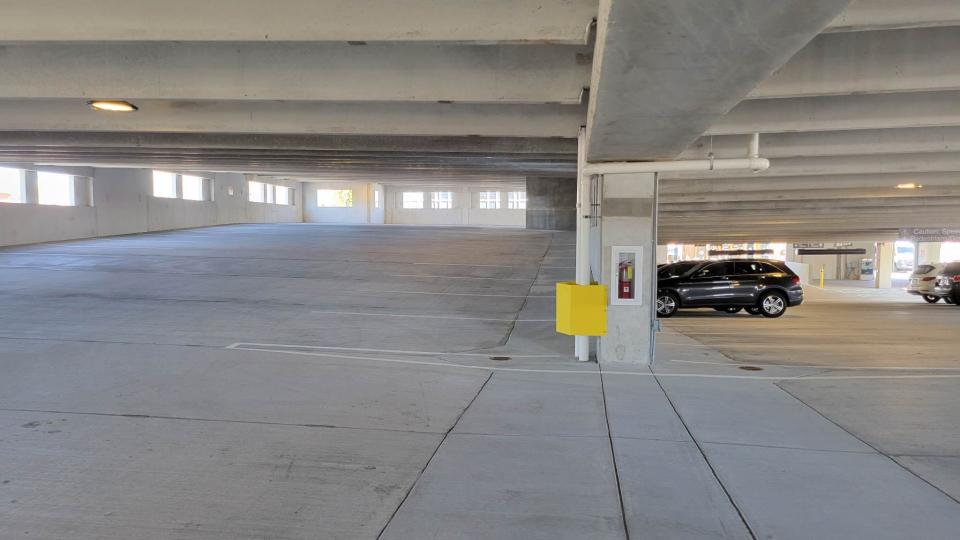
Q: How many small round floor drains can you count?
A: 2